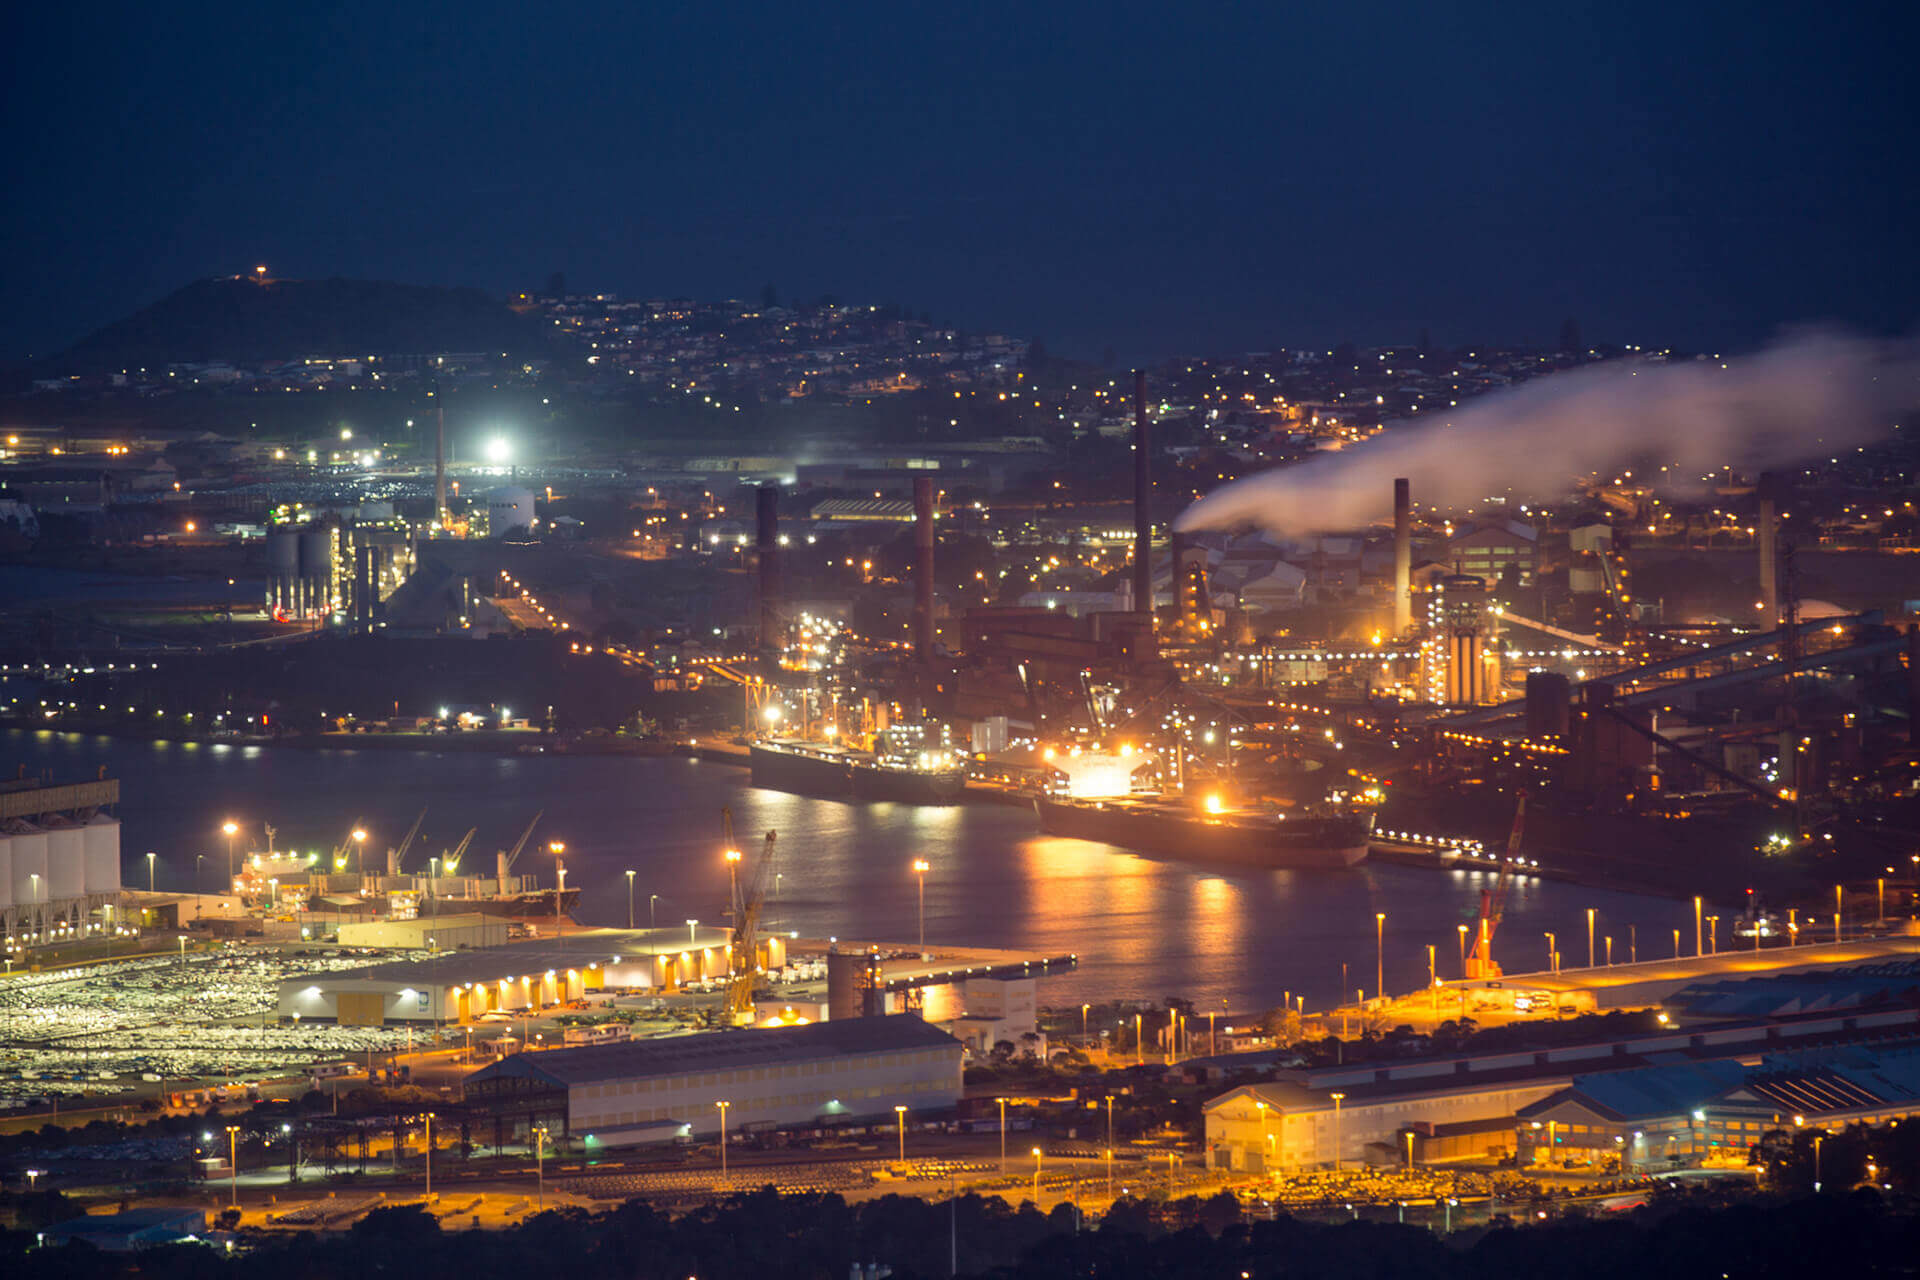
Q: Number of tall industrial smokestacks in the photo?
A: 7